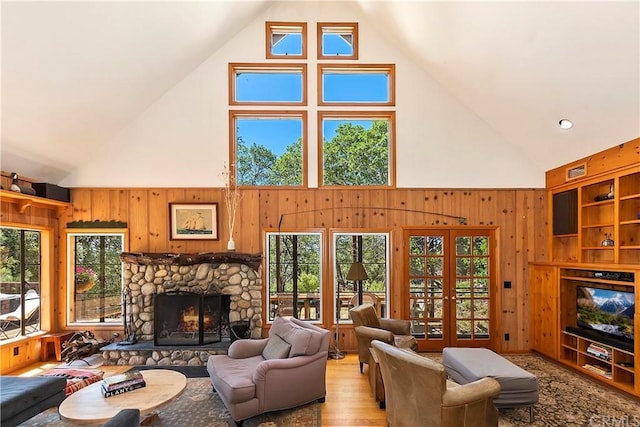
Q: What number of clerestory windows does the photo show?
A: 6